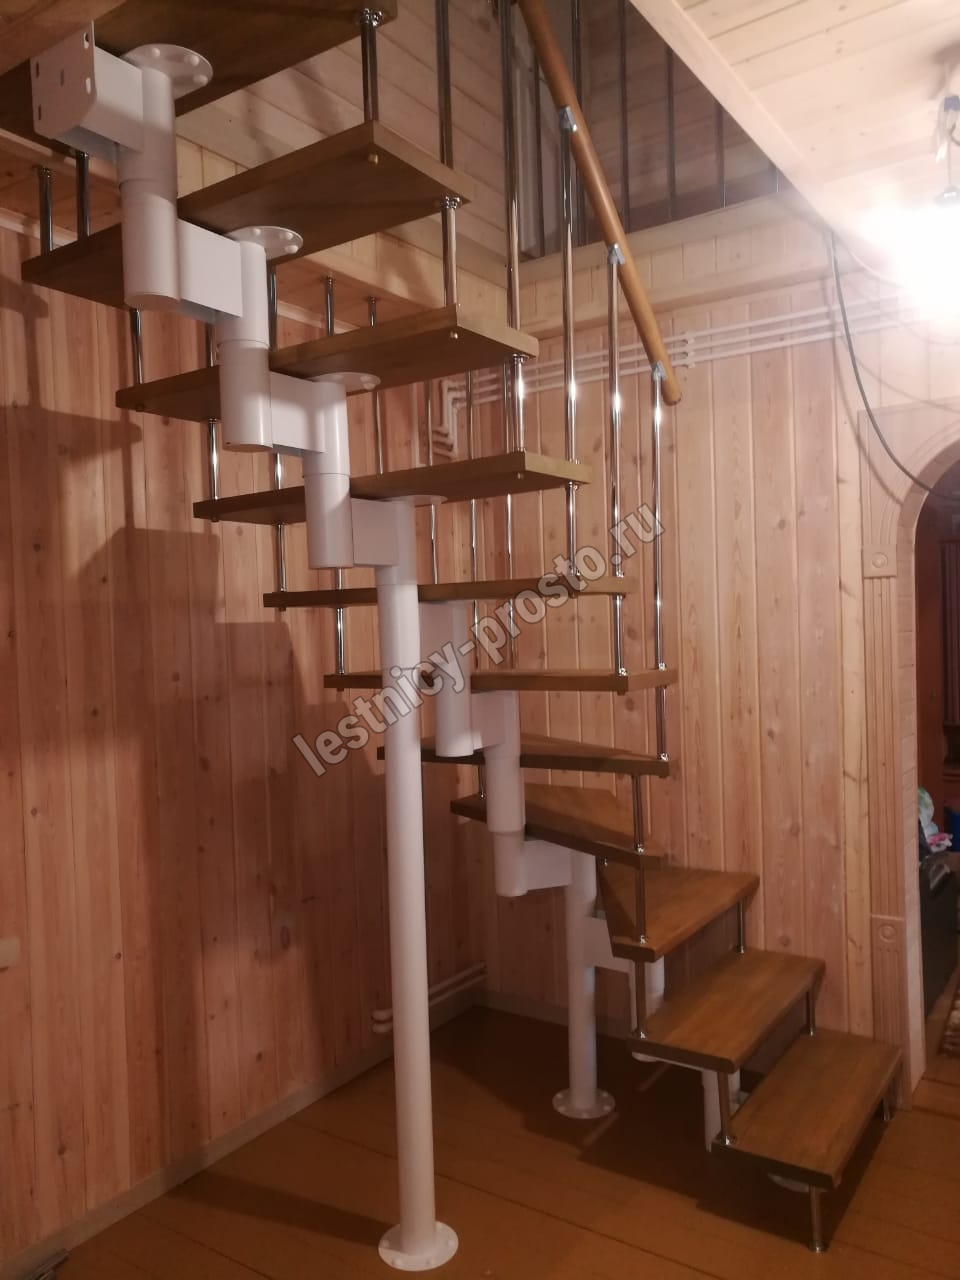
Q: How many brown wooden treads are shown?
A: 11